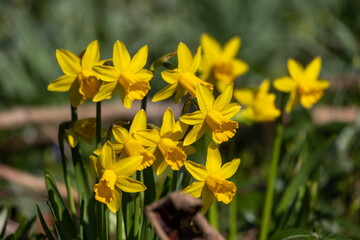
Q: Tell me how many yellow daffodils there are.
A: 12